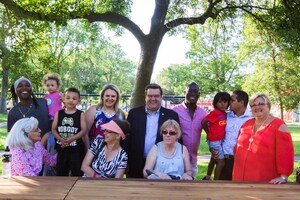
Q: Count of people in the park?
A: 12